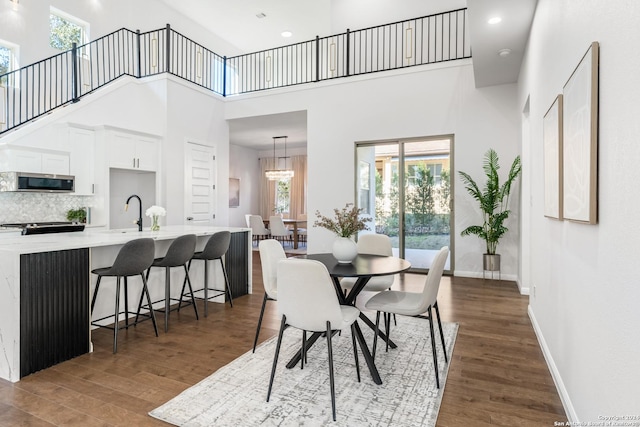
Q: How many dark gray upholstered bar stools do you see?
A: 3